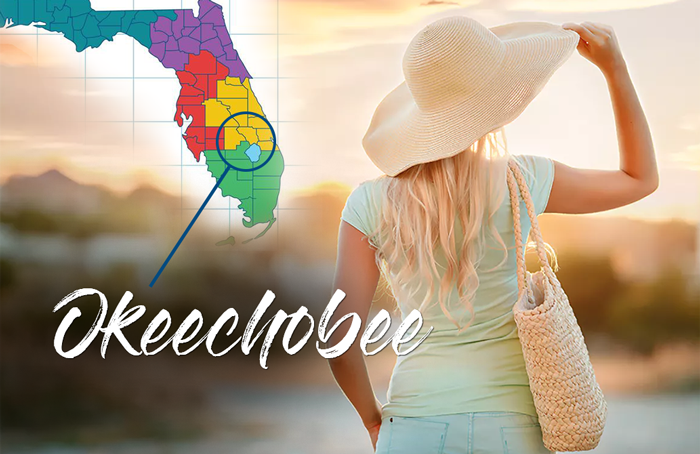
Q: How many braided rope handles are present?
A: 2